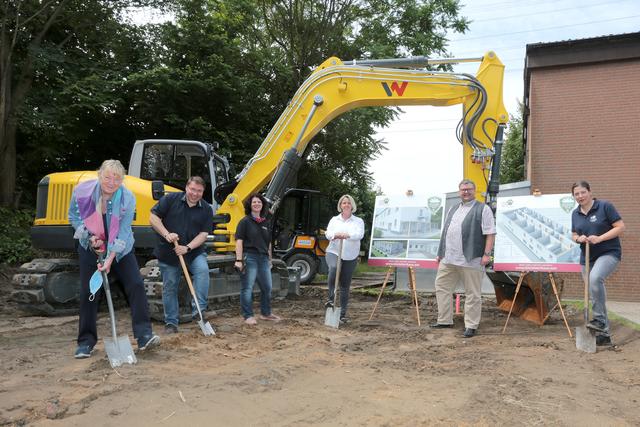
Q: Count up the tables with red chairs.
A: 0